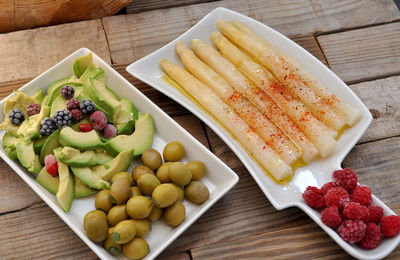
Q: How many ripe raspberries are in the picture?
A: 11